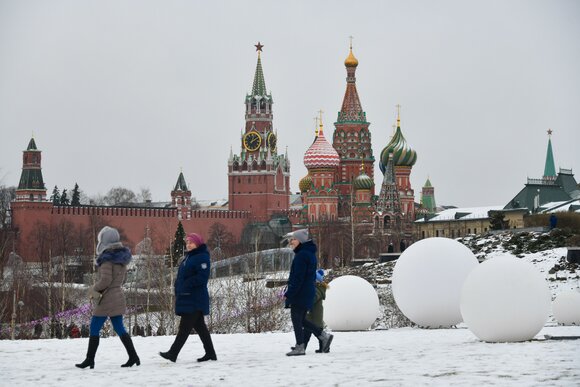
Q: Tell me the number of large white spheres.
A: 4